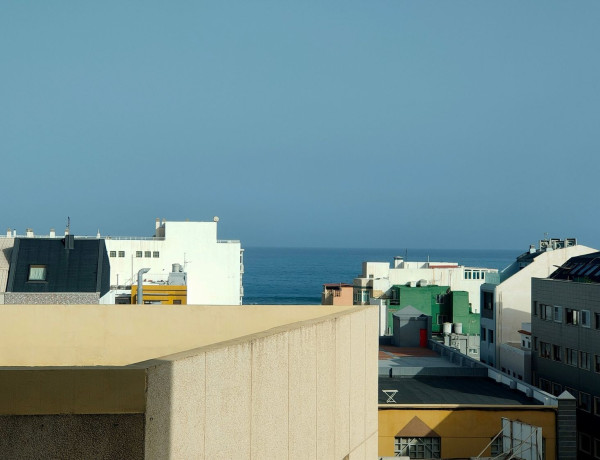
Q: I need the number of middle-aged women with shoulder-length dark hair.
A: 0